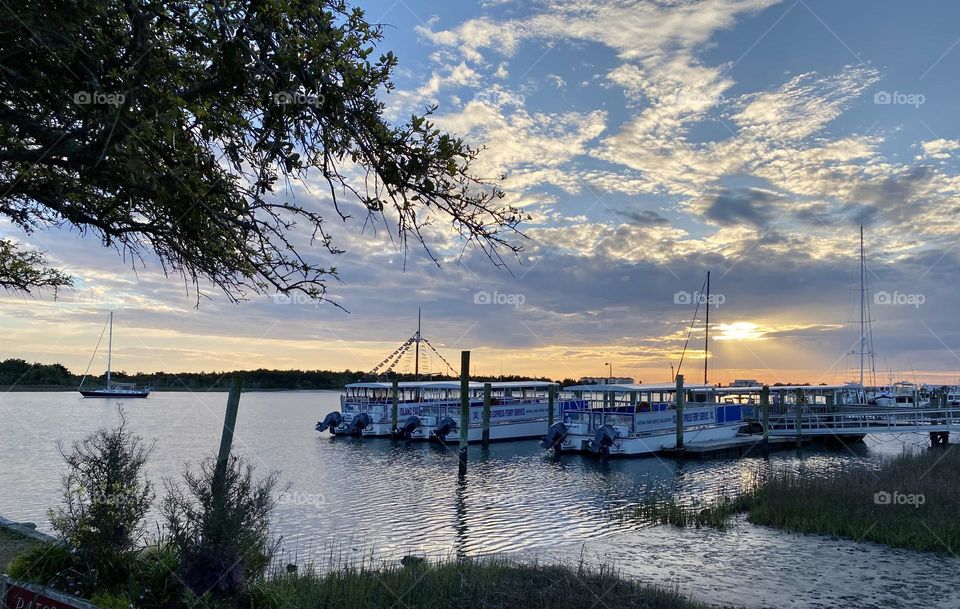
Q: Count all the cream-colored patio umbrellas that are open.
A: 0